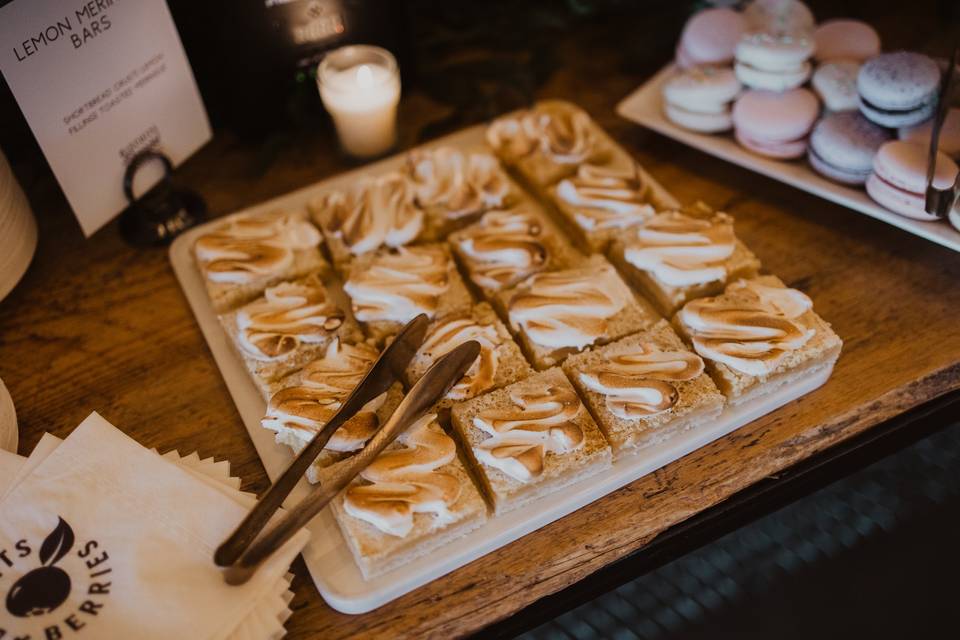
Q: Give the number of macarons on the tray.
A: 12